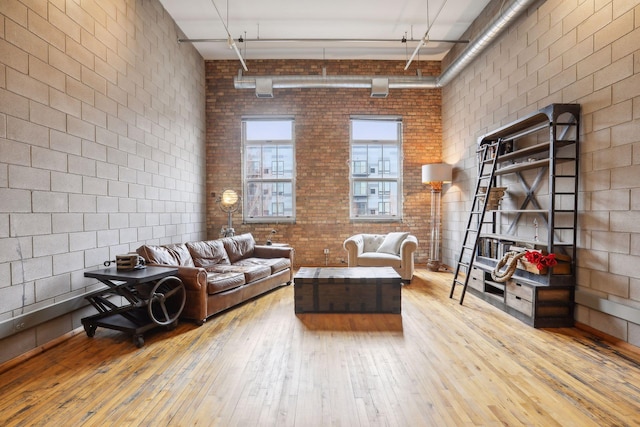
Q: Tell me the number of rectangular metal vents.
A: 2